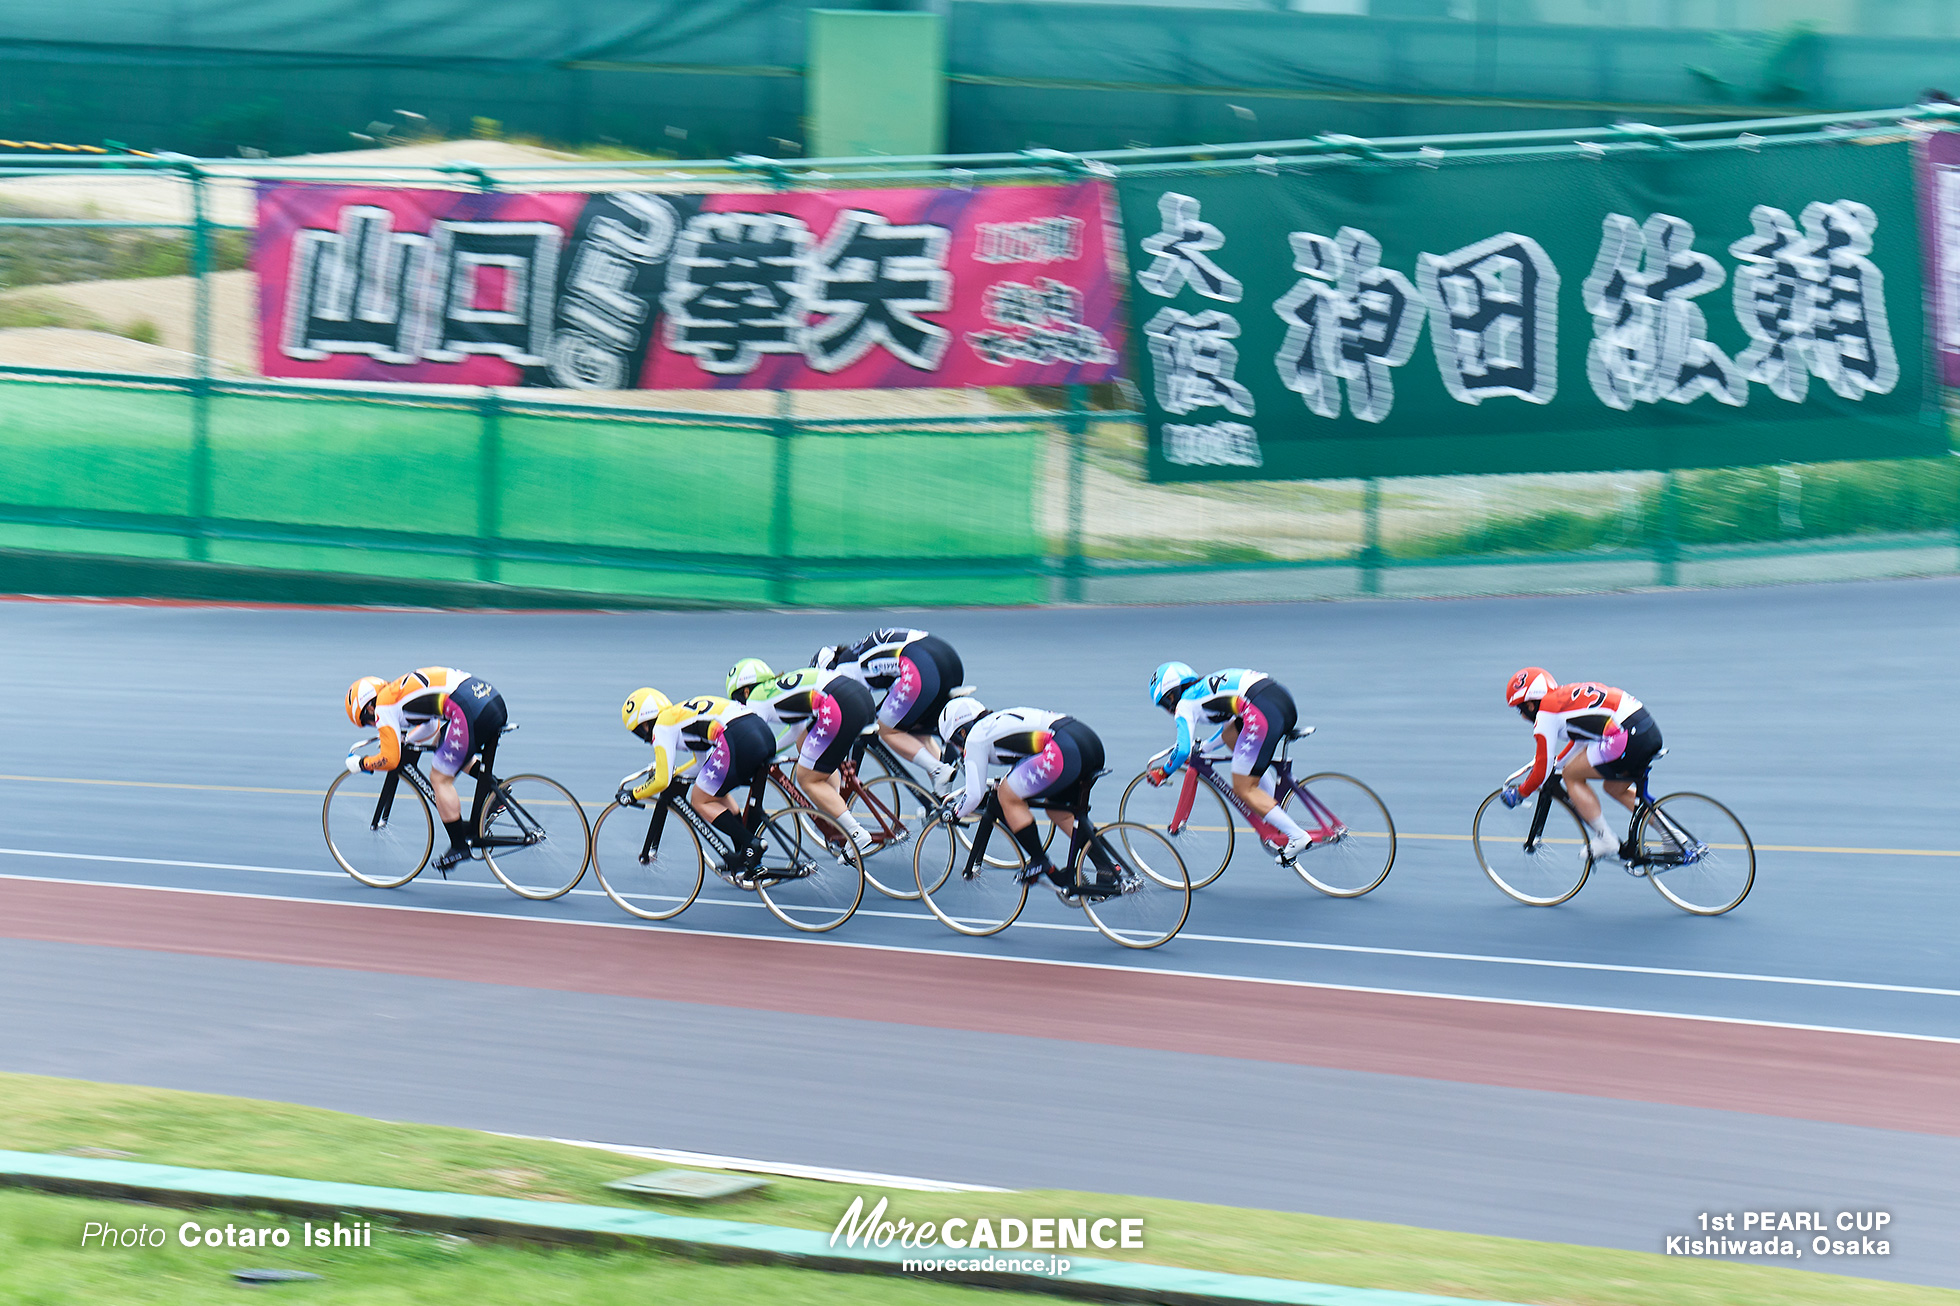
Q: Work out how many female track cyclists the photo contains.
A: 7